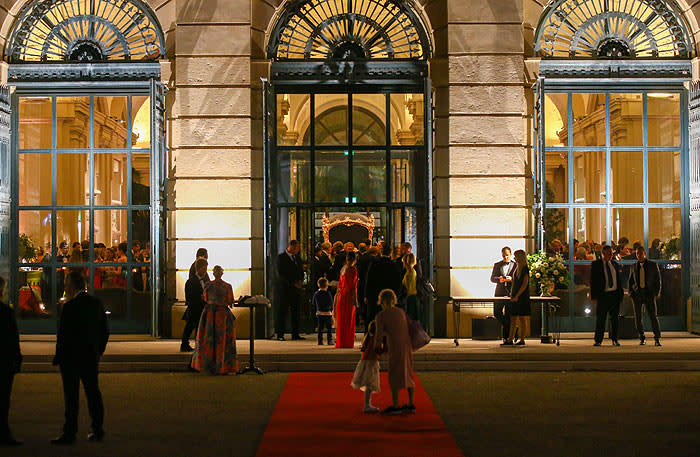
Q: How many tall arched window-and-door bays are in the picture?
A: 3